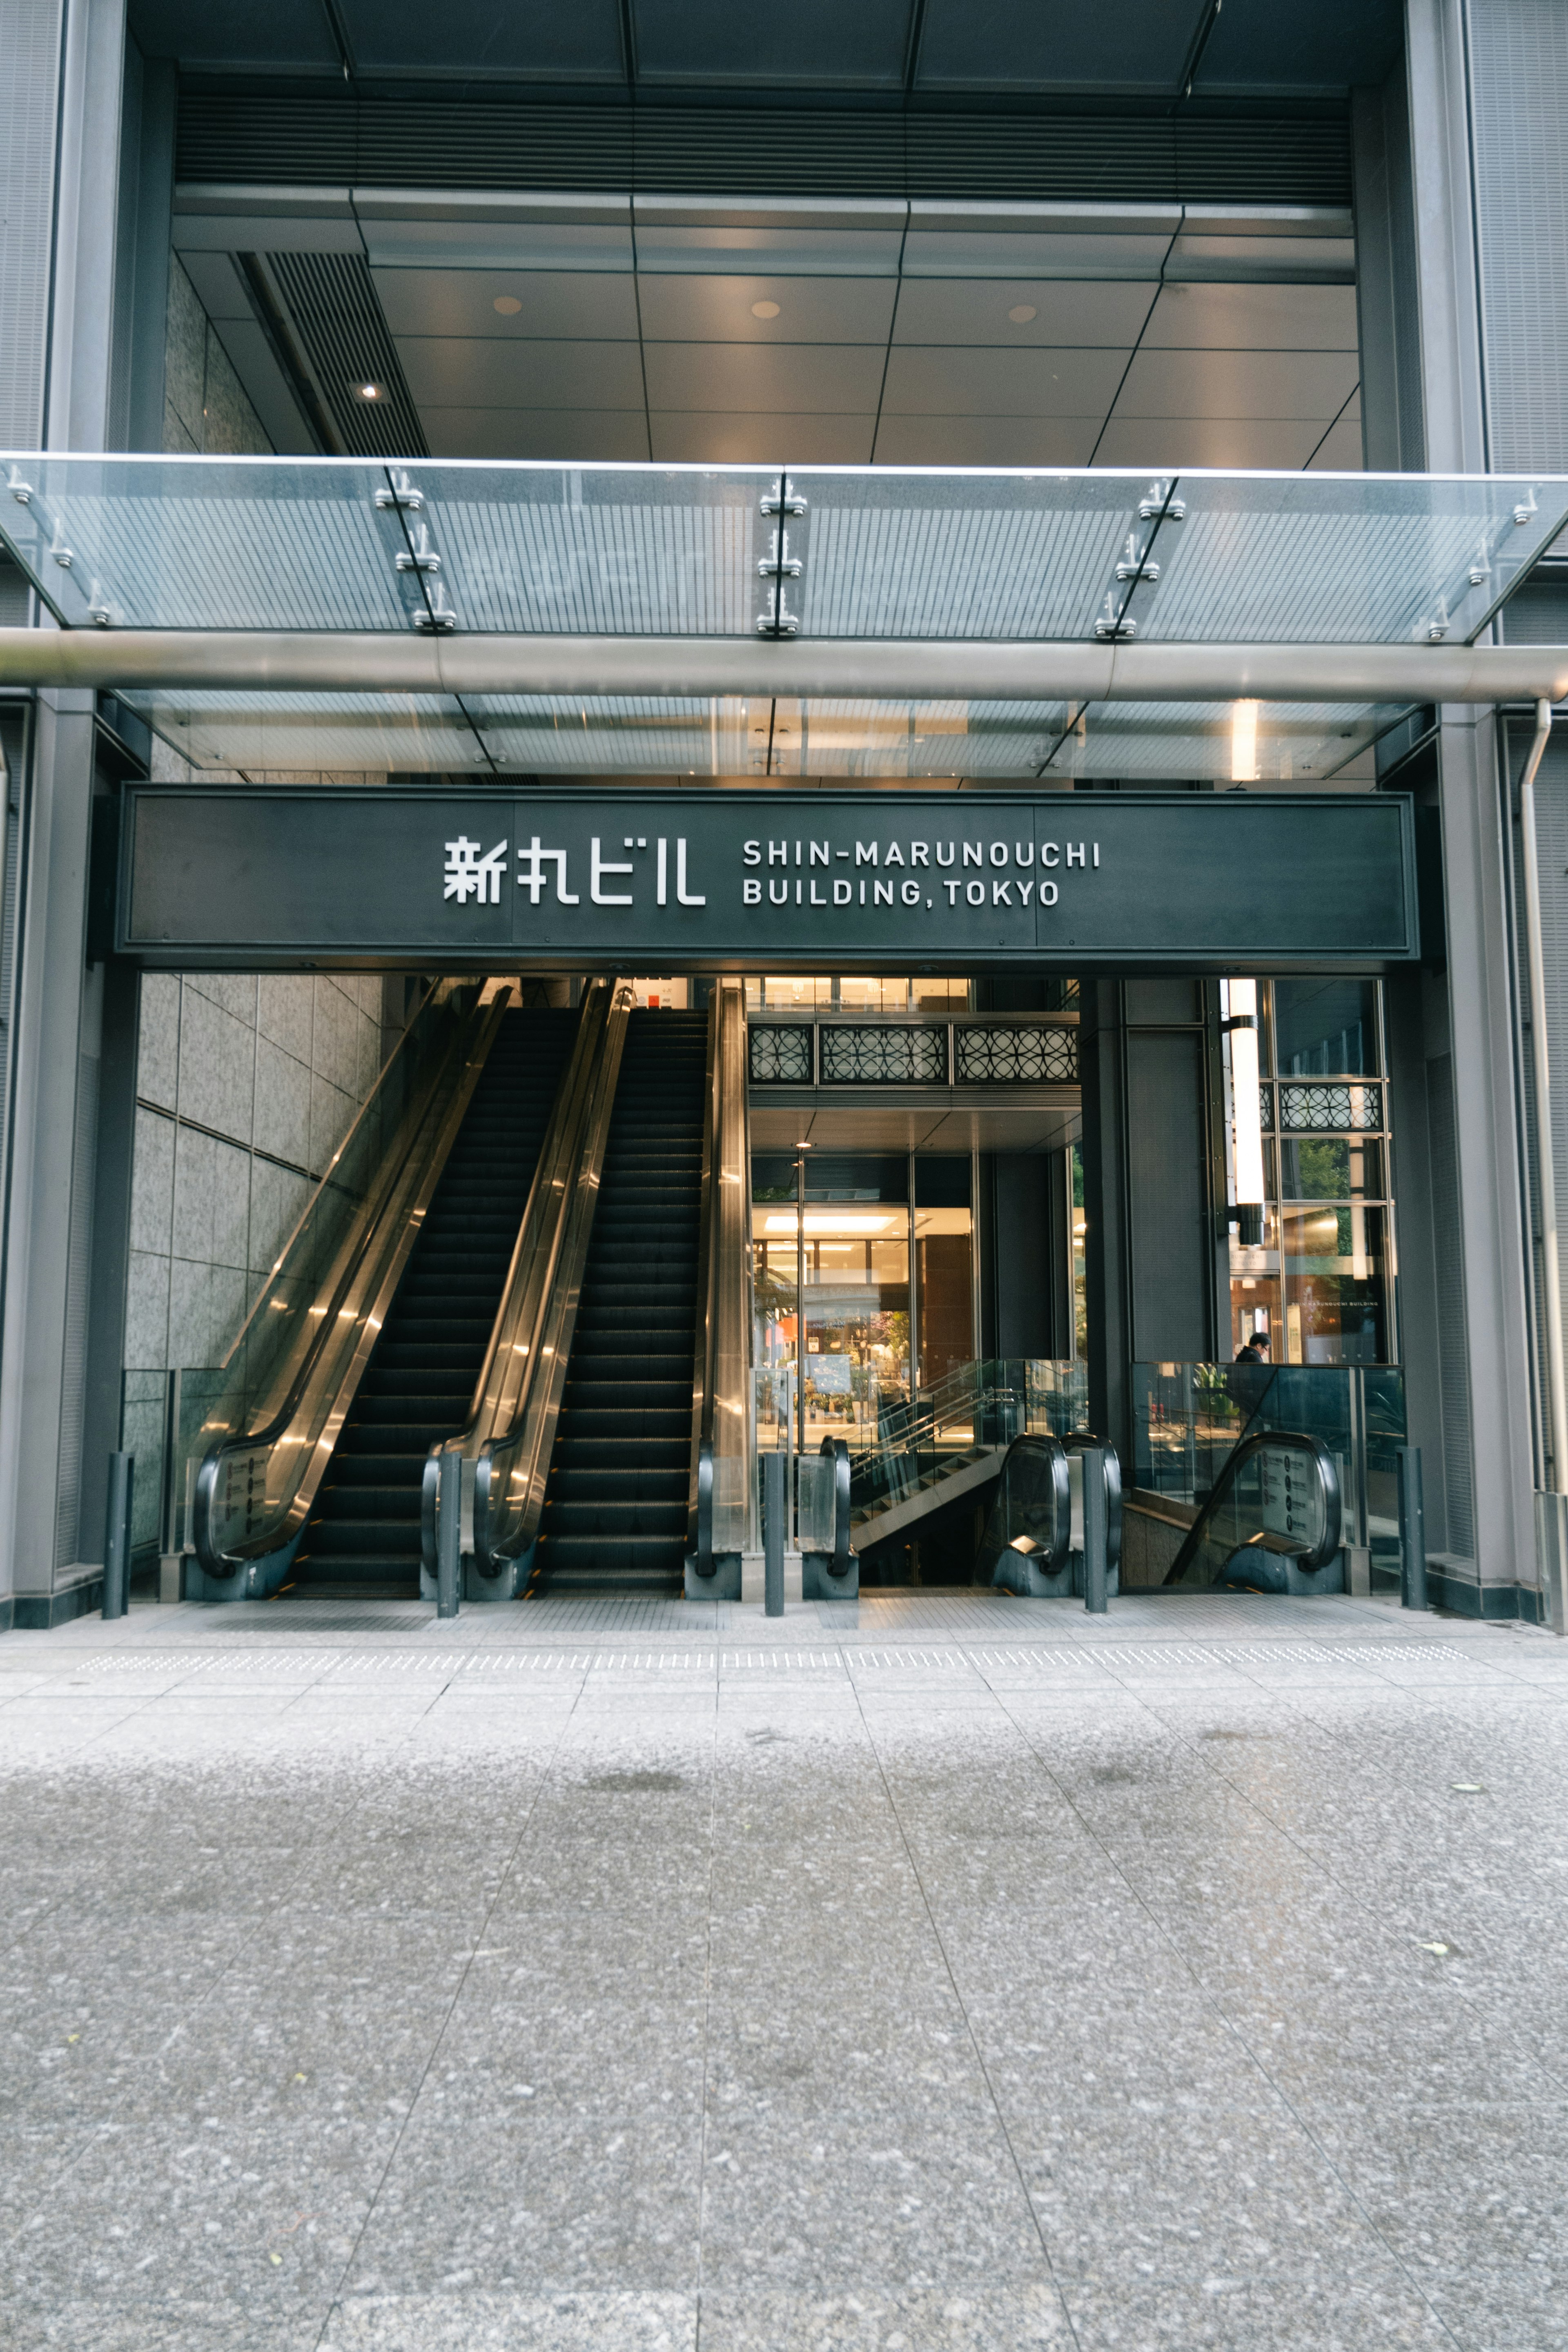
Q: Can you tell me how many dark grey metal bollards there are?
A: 5